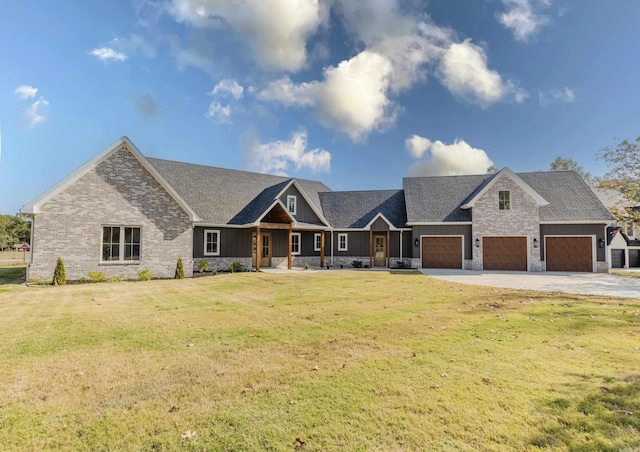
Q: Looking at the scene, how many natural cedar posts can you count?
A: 5